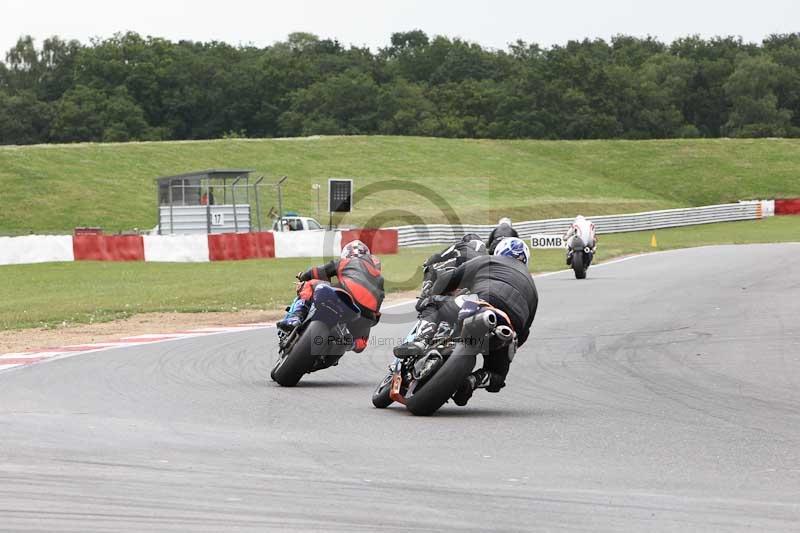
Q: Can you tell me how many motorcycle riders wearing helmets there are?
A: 5